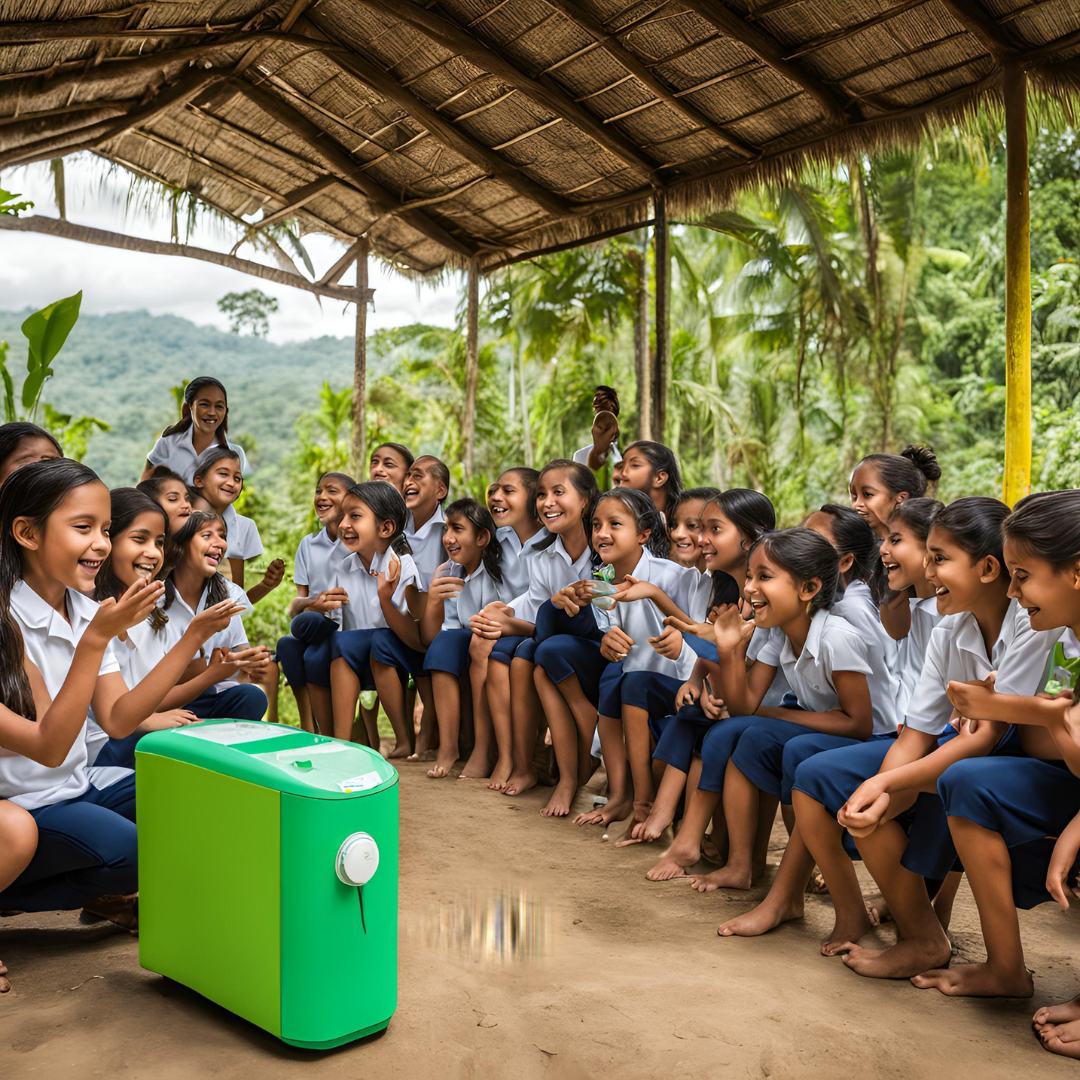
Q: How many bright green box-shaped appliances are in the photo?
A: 1